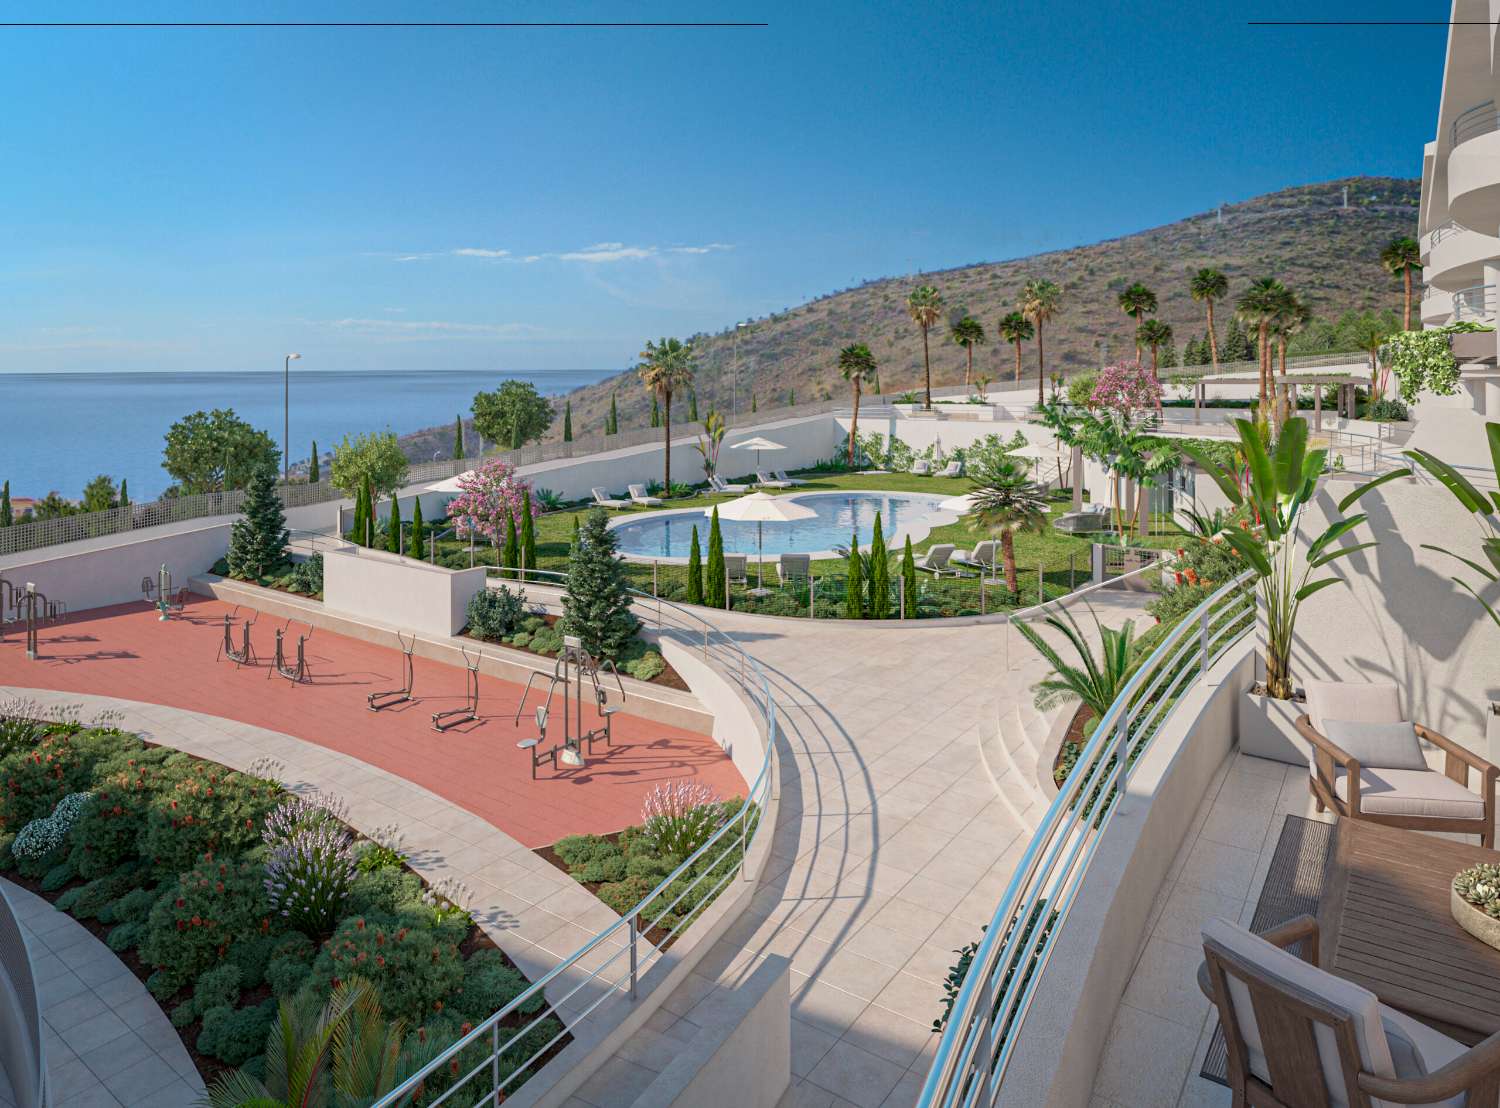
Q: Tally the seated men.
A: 0